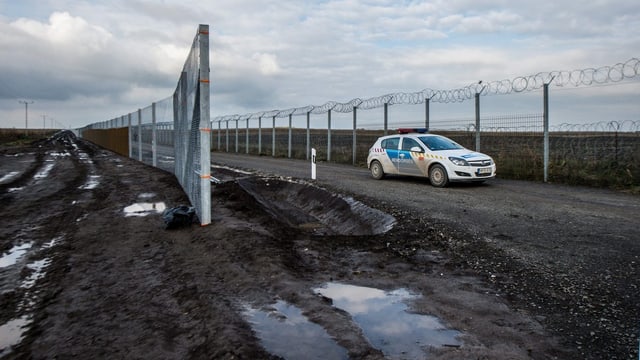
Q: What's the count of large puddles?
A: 2